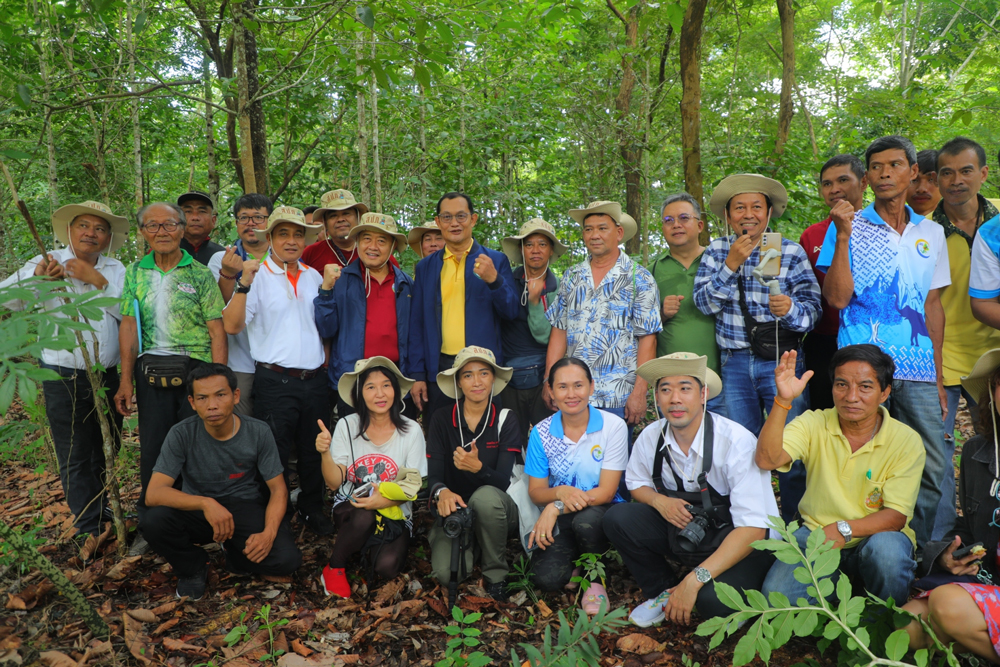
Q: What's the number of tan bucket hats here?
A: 12